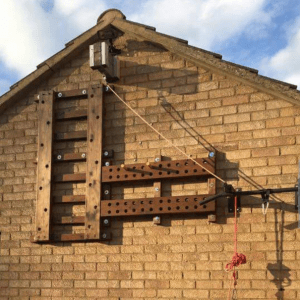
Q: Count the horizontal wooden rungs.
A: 8